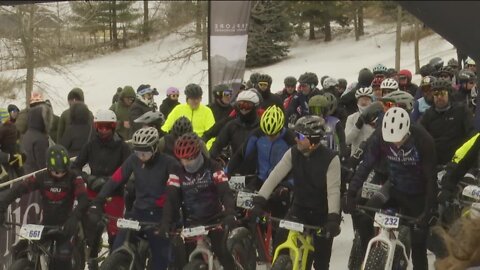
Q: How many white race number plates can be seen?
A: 9